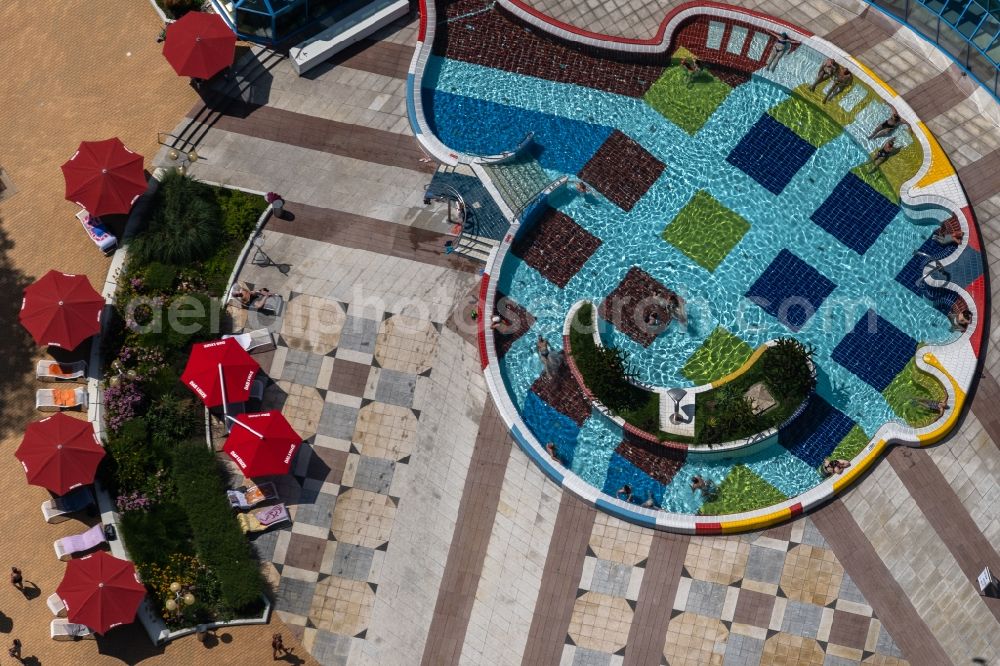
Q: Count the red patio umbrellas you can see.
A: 7